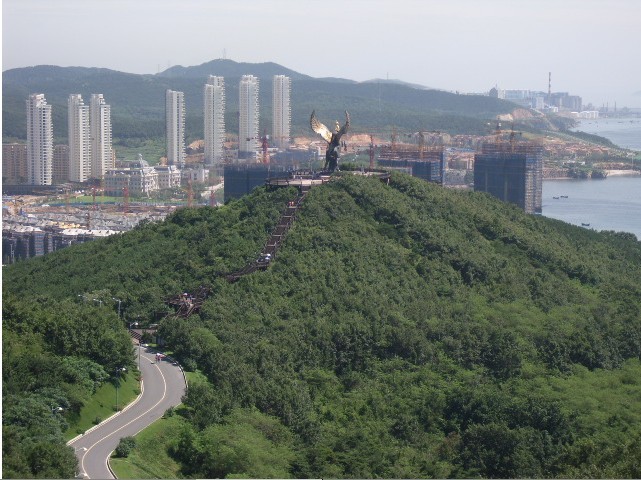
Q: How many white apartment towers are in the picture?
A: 7